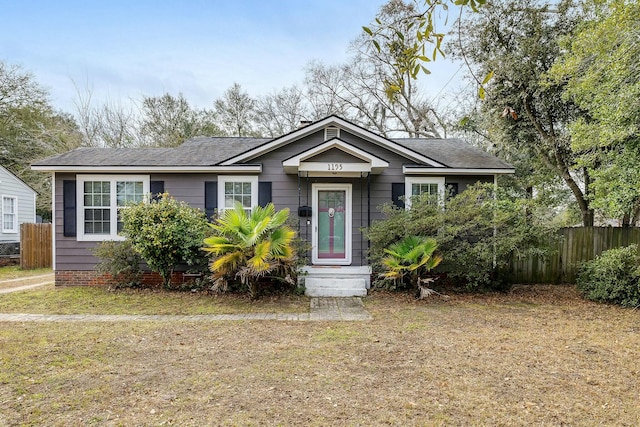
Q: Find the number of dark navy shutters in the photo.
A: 6